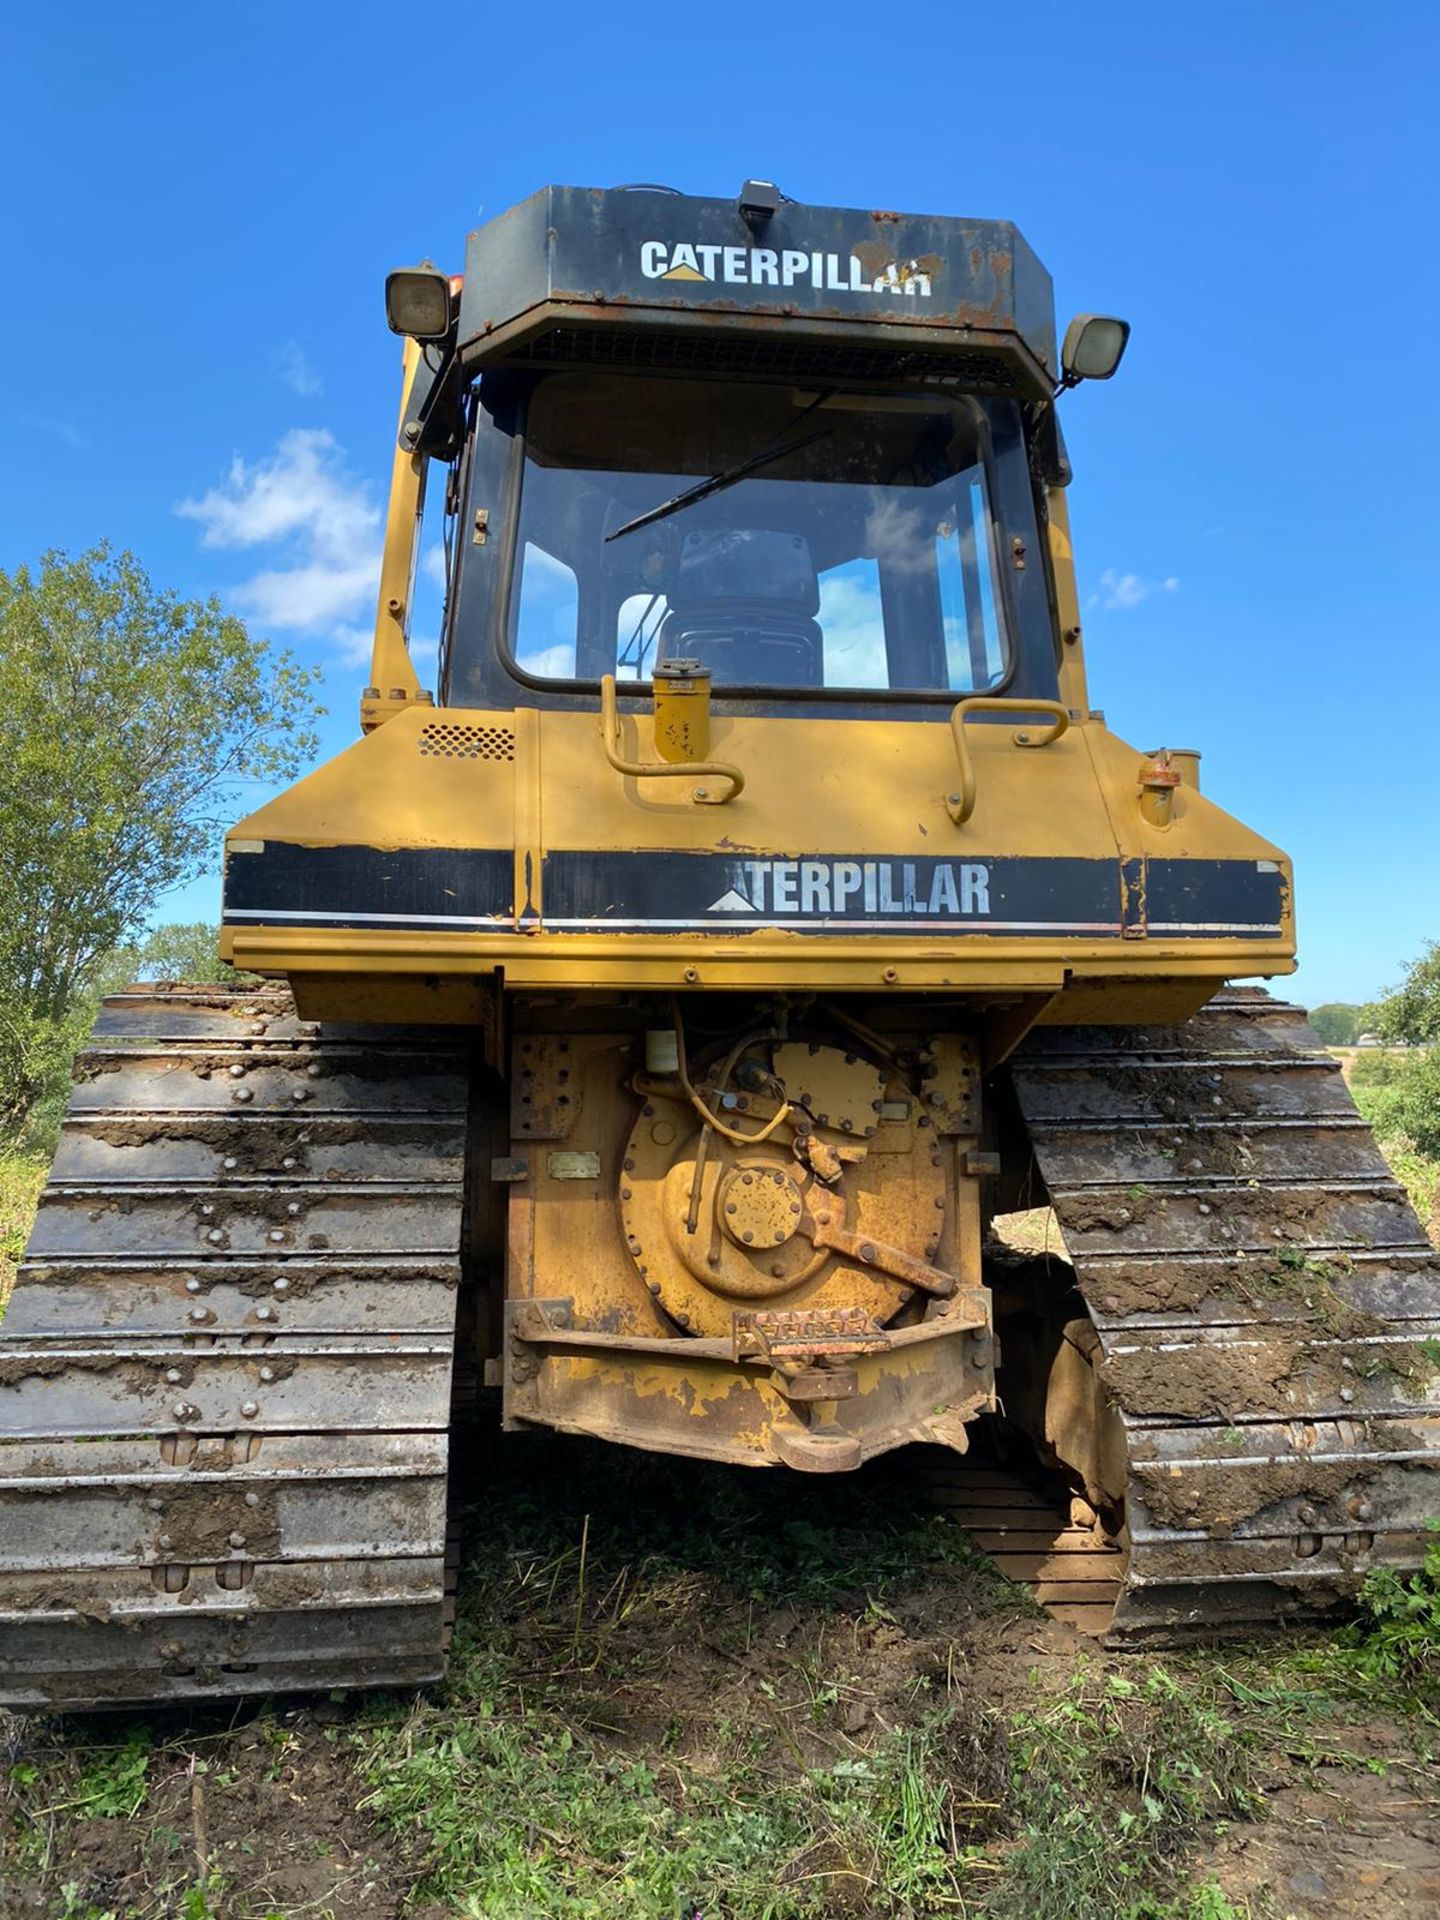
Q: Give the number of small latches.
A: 2